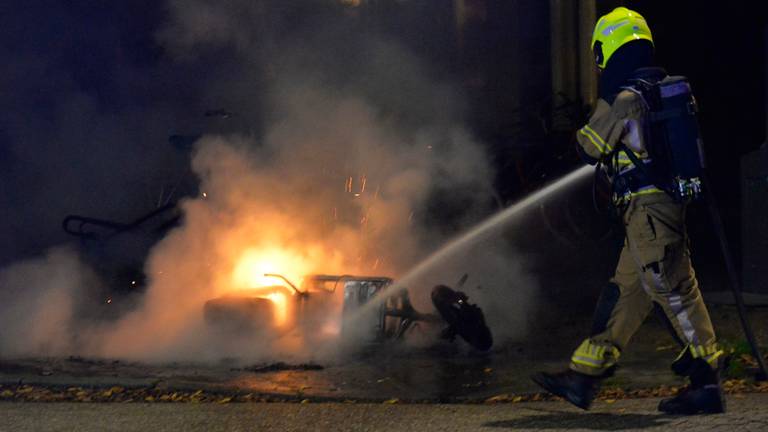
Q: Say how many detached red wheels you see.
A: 0